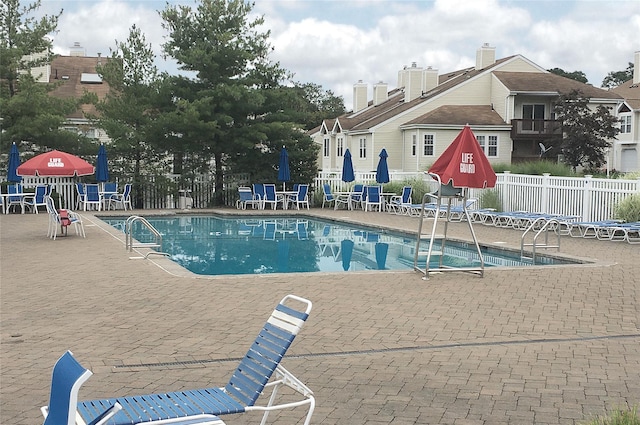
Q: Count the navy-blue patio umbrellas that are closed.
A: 5